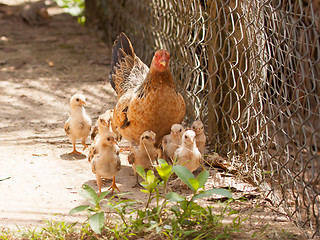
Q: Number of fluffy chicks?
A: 8